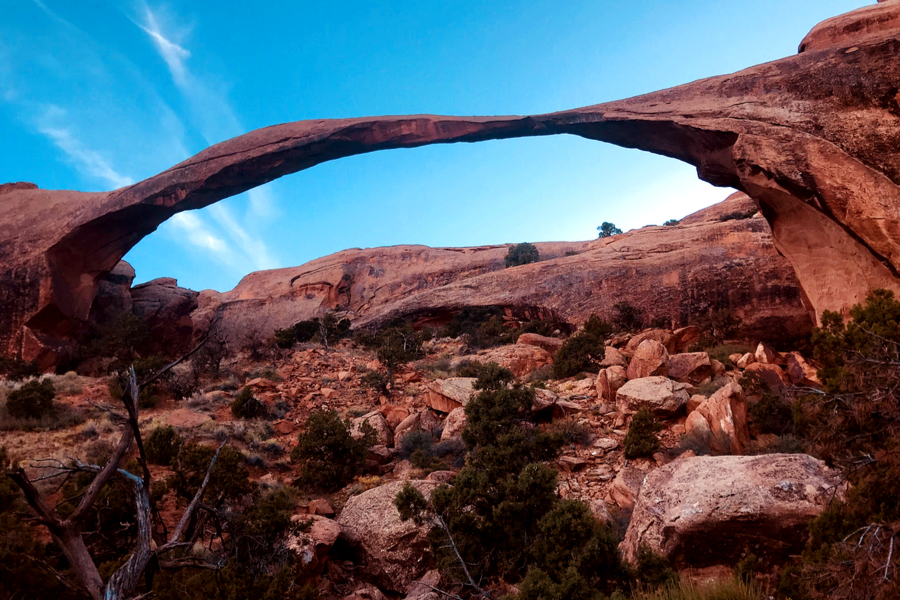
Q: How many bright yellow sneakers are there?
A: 0